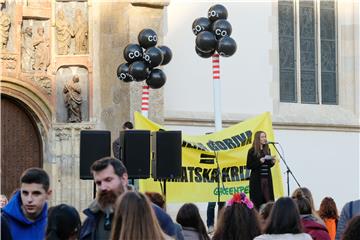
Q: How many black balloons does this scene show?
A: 13